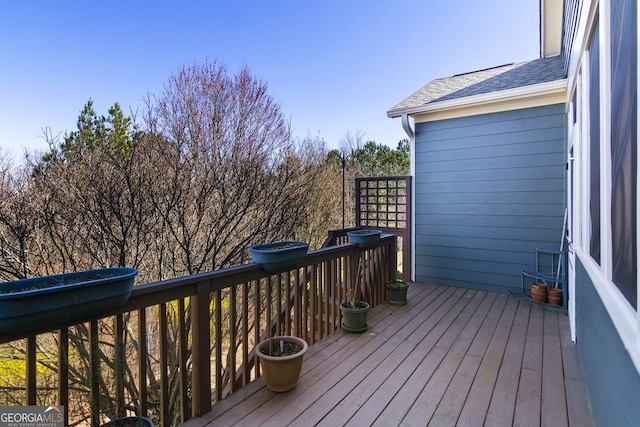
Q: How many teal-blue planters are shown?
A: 3